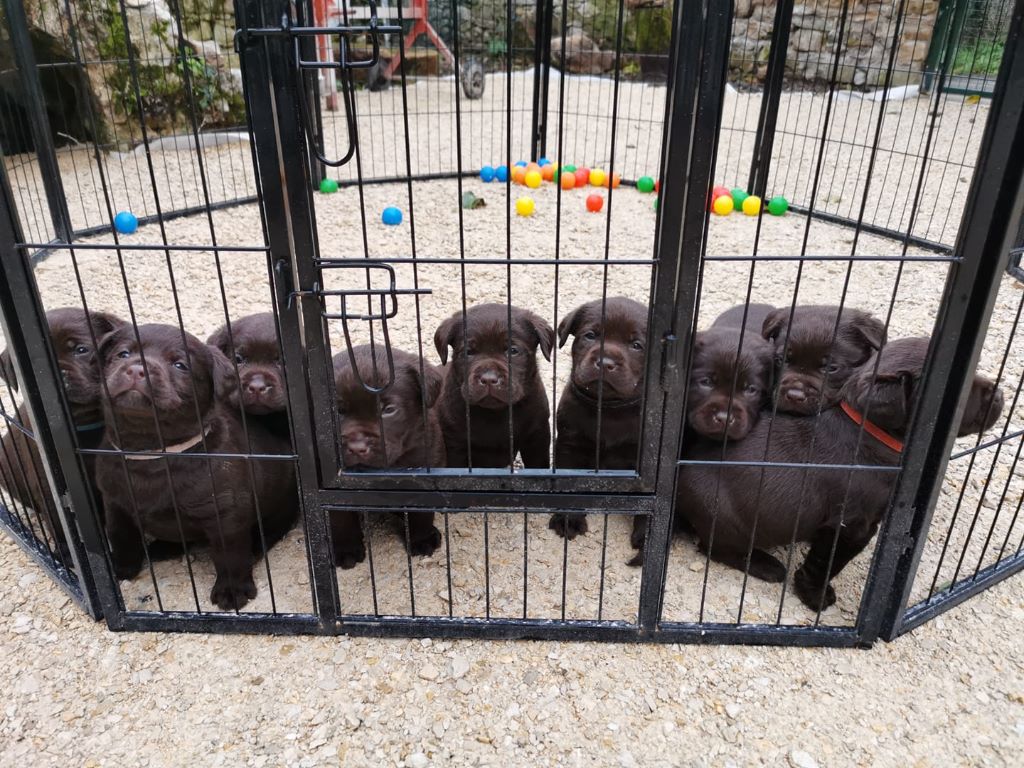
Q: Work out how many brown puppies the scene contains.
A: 9